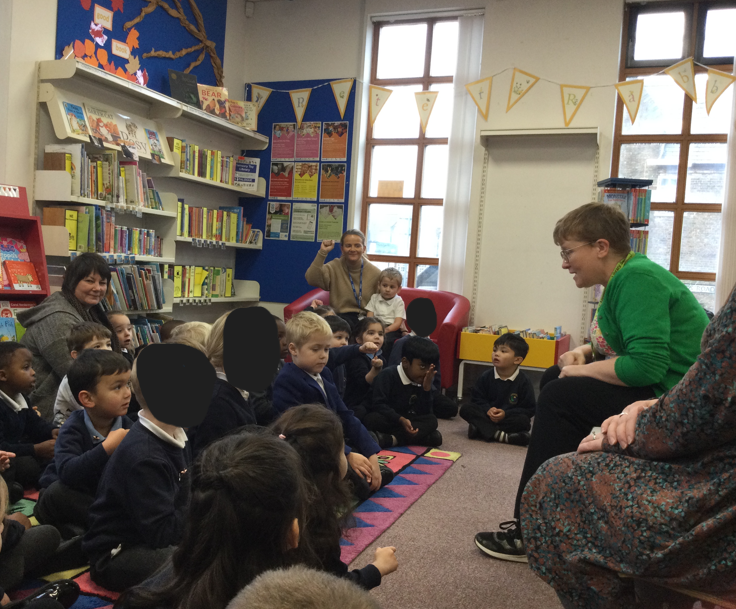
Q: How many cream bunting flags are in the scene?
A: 11